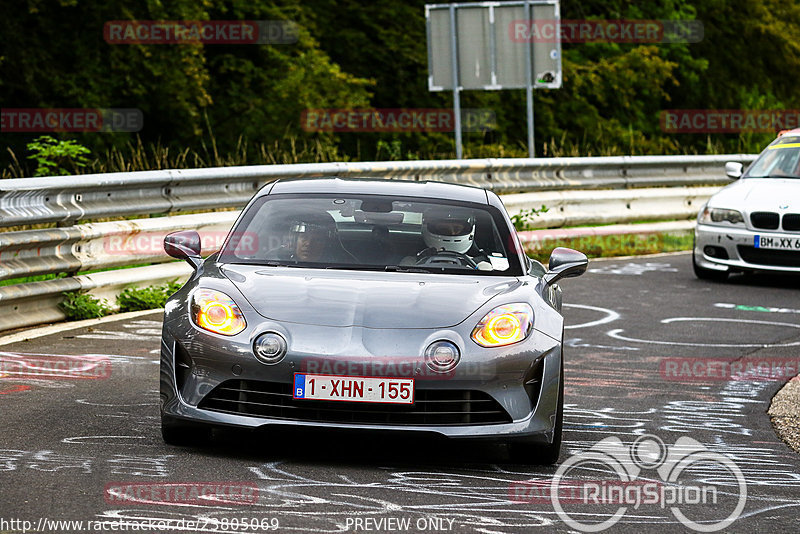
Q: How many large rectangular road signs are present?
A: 1